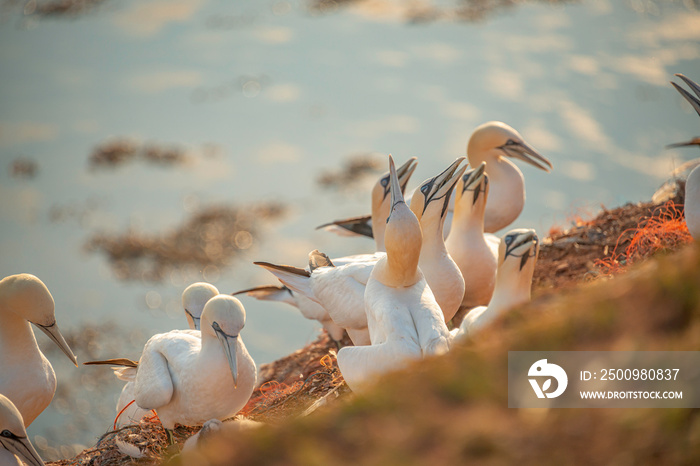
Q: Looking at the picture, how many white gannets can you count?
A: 11